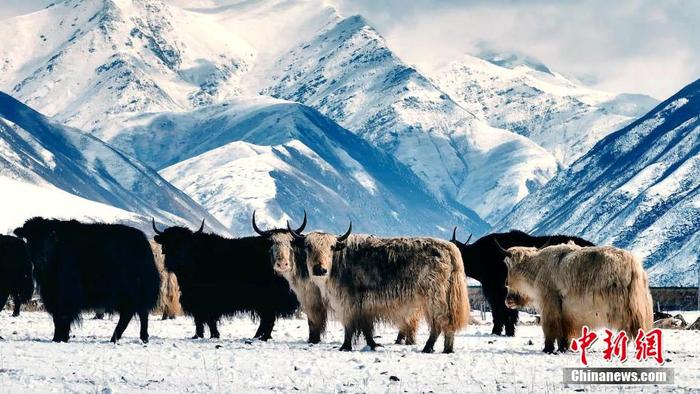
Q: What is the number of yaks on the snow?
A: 8